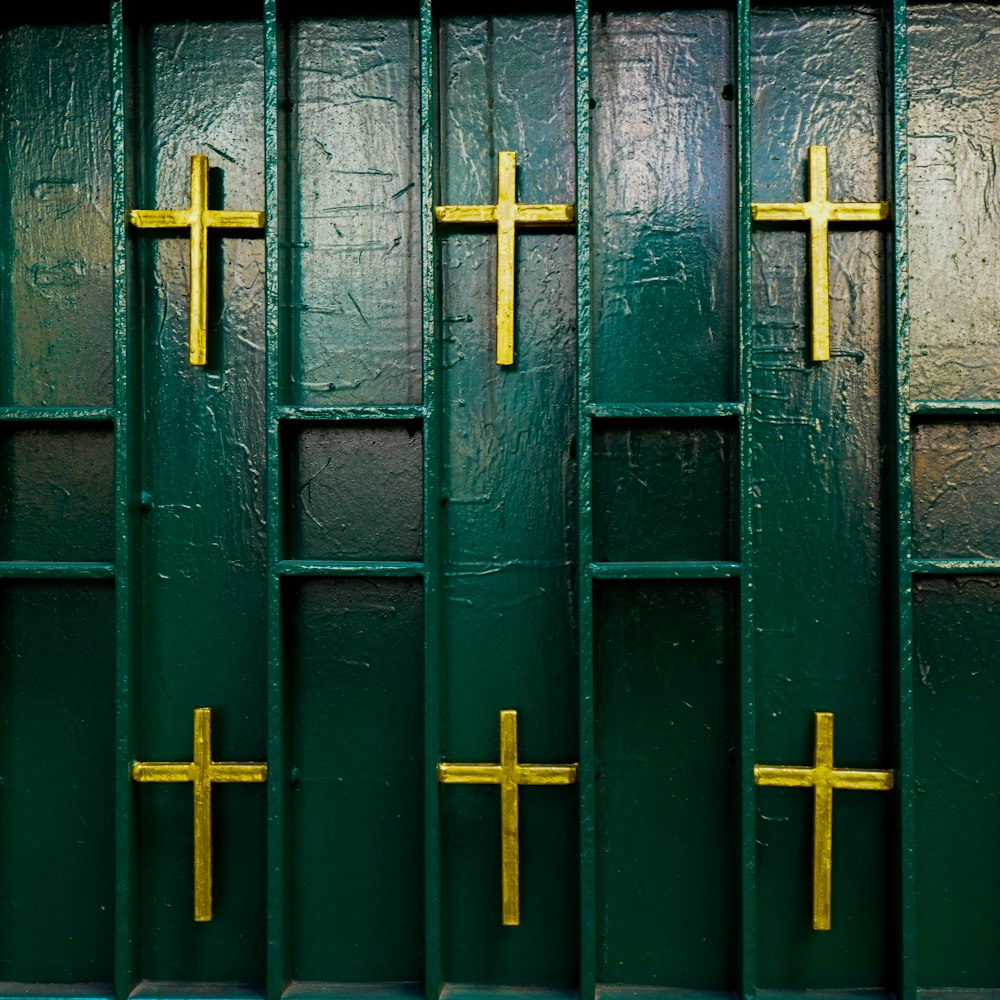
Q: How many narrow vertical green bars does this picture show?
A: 6